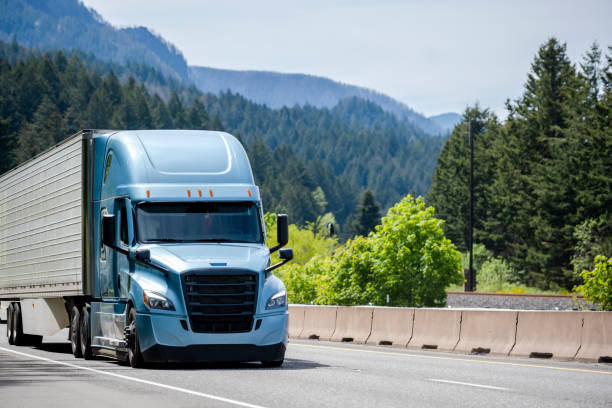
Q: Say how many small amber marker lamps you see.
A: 5